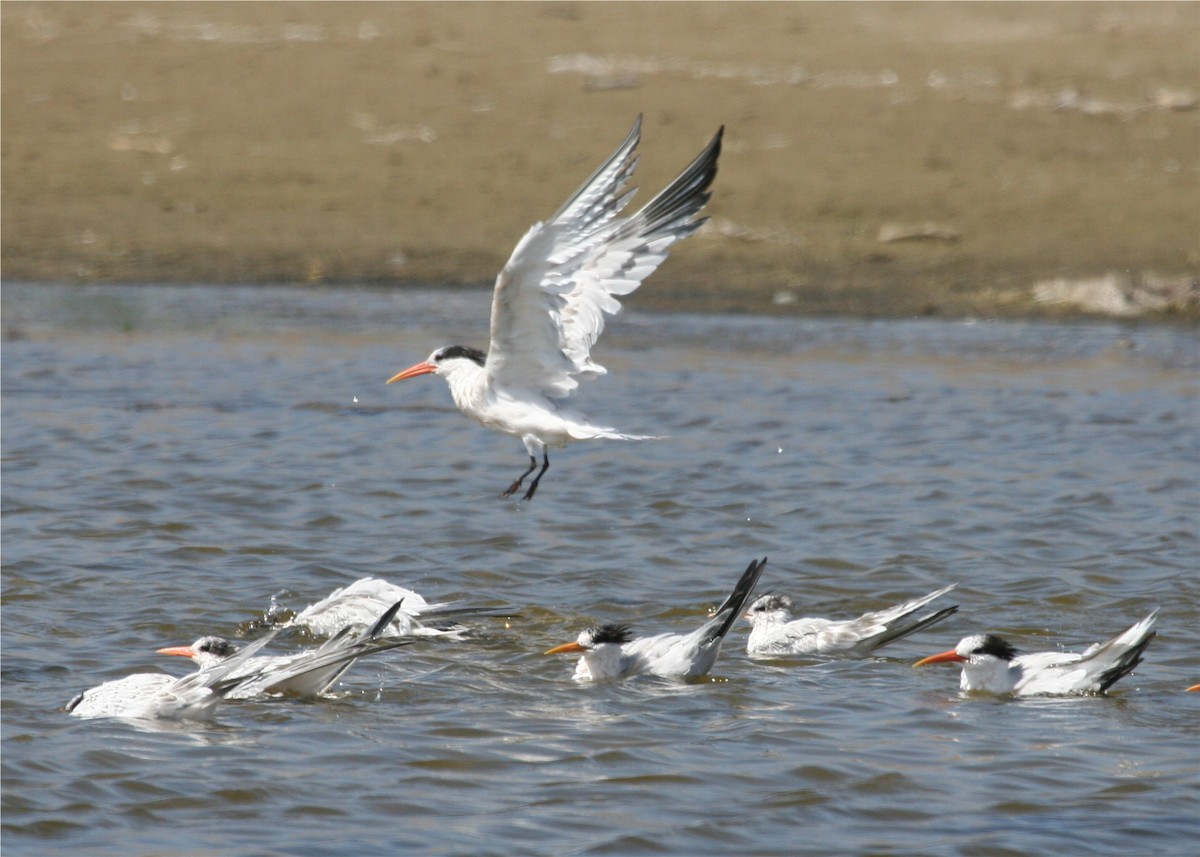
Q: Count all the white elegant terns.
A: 7